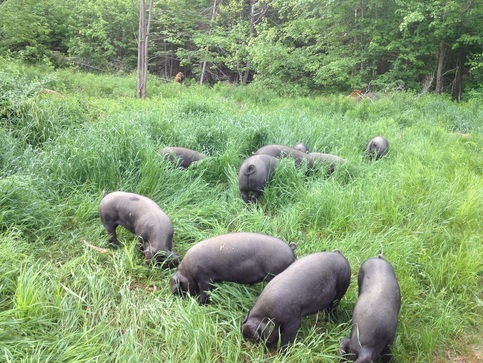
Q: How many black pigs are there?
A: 10